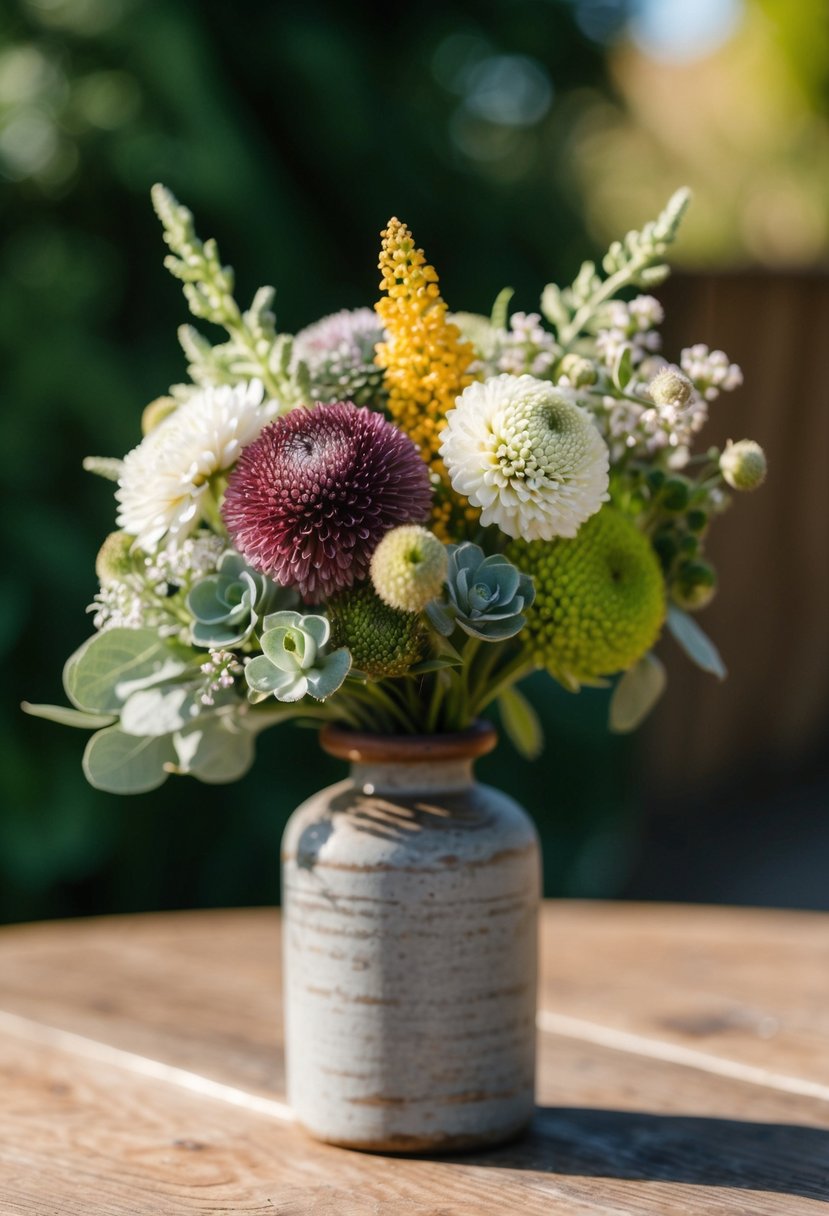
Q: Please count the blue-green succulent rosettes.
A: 3